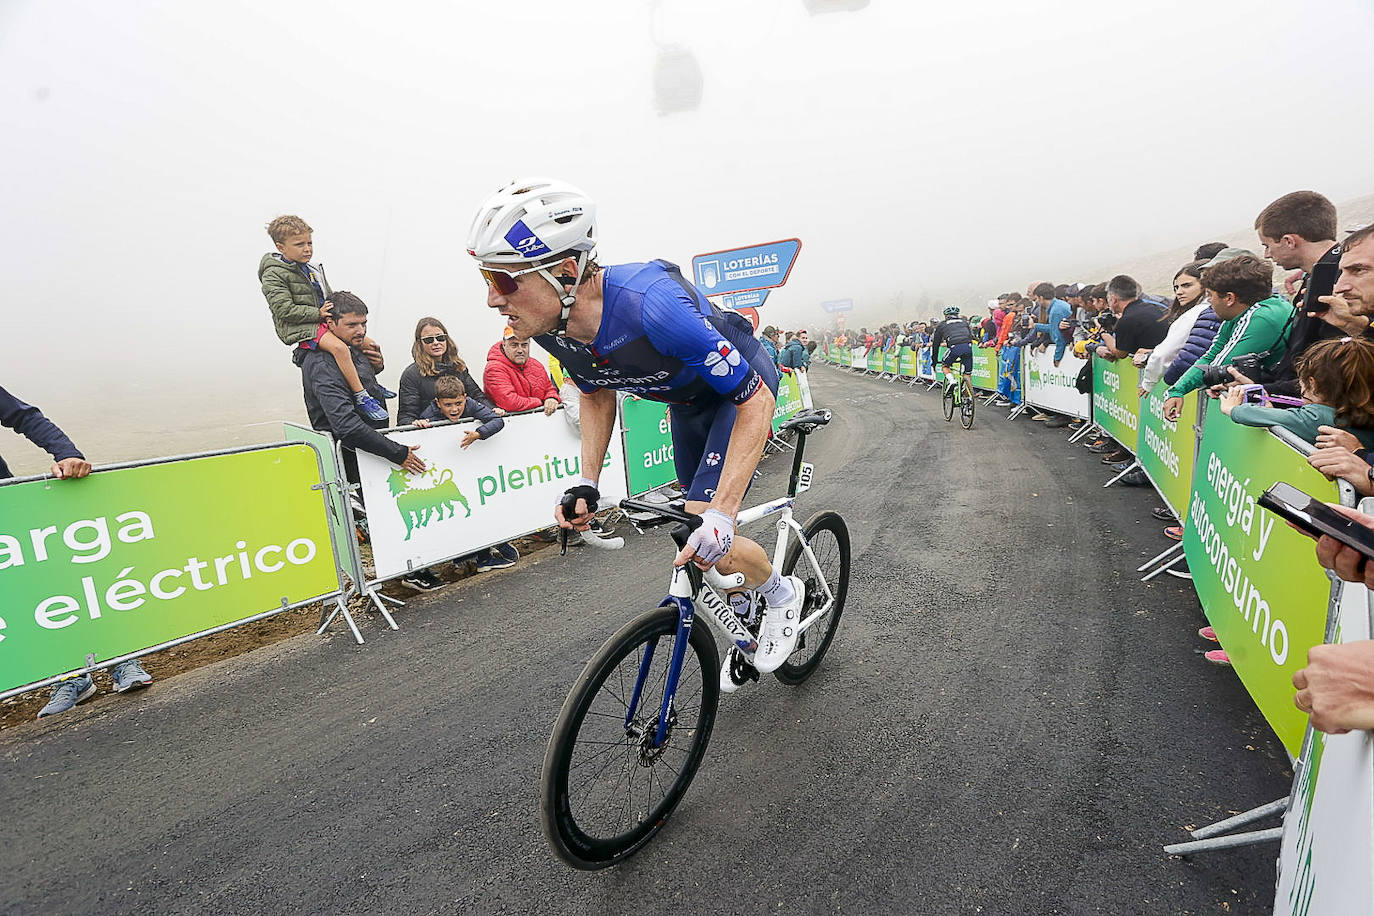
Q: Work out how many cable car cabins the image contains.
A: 2